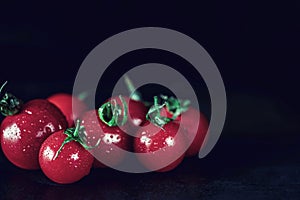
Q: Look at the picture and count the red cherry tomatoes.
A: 7